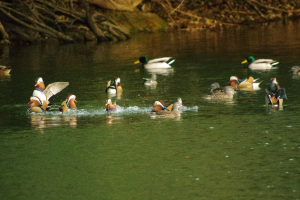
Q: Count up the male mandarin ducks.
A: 8